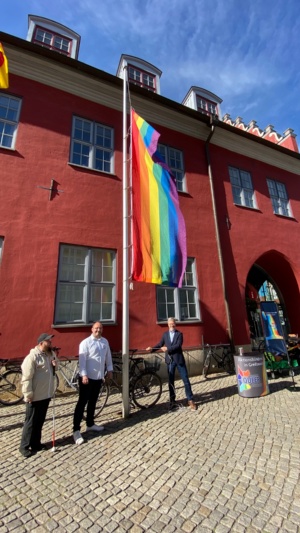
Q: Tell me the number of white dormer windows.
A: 3